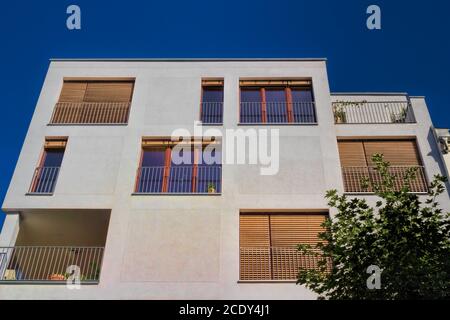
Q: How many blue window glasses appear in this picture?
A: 8